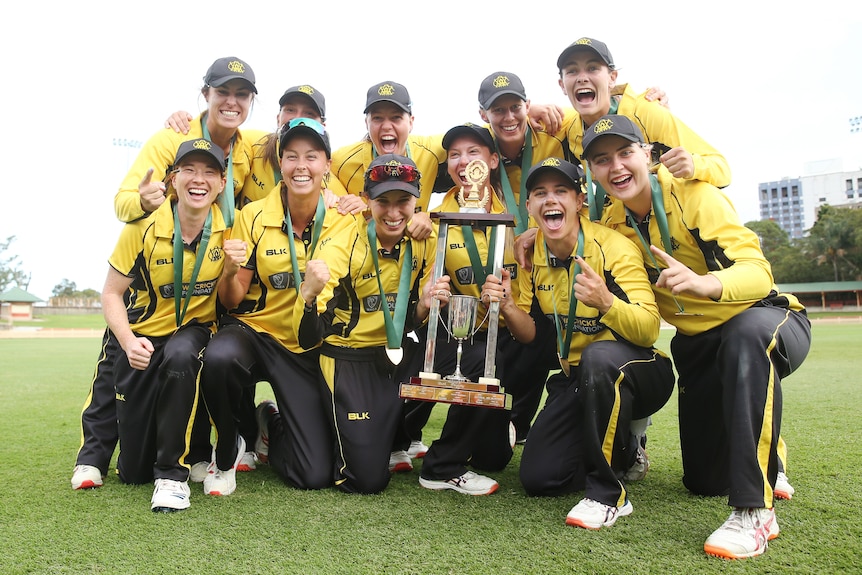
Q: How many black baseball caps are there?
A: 11